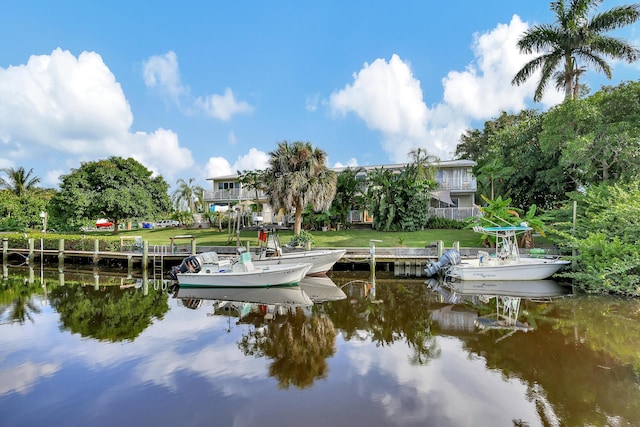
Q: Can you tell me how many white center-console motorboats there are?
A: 3